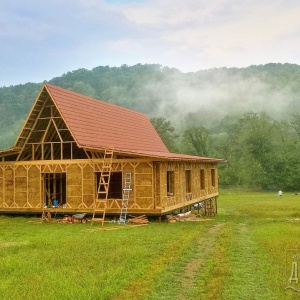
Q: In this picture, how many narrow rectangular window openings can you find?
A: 4